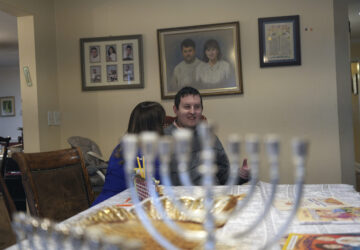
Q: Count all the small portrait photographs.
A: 6